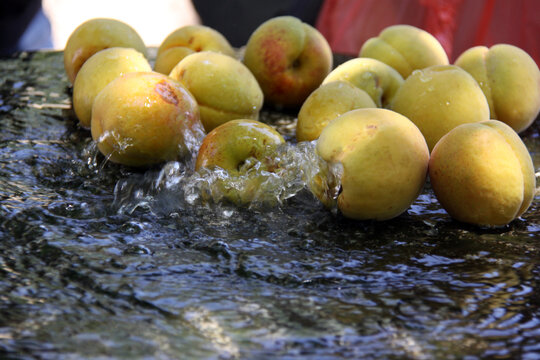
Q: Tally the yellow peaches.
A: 14